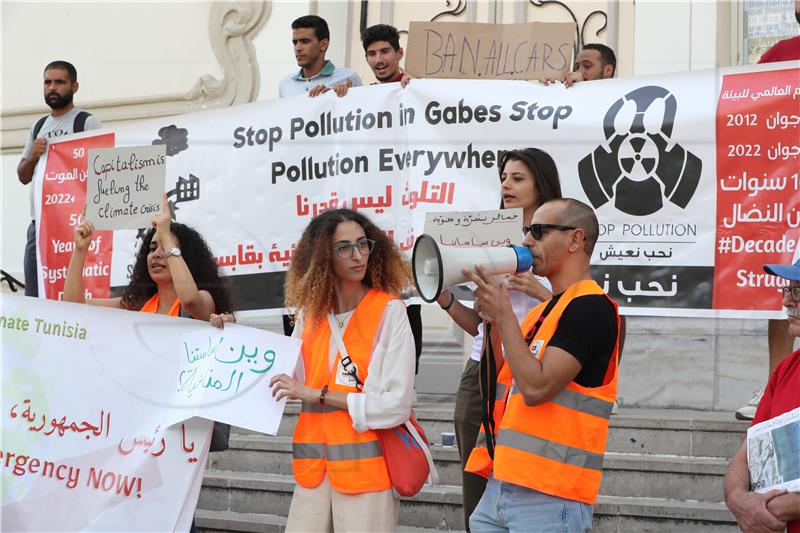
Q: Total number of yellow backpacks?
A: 0